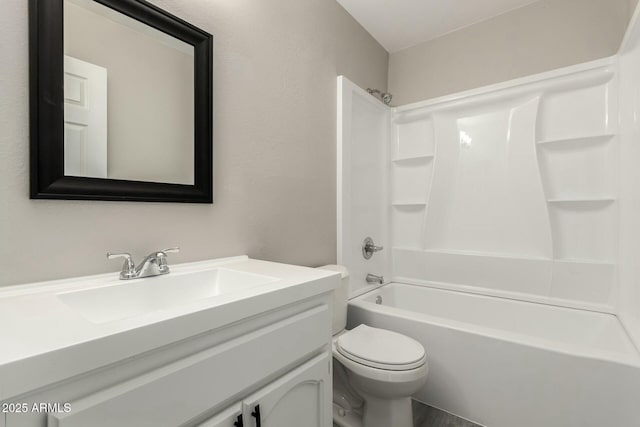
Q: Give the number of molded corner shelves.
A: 4